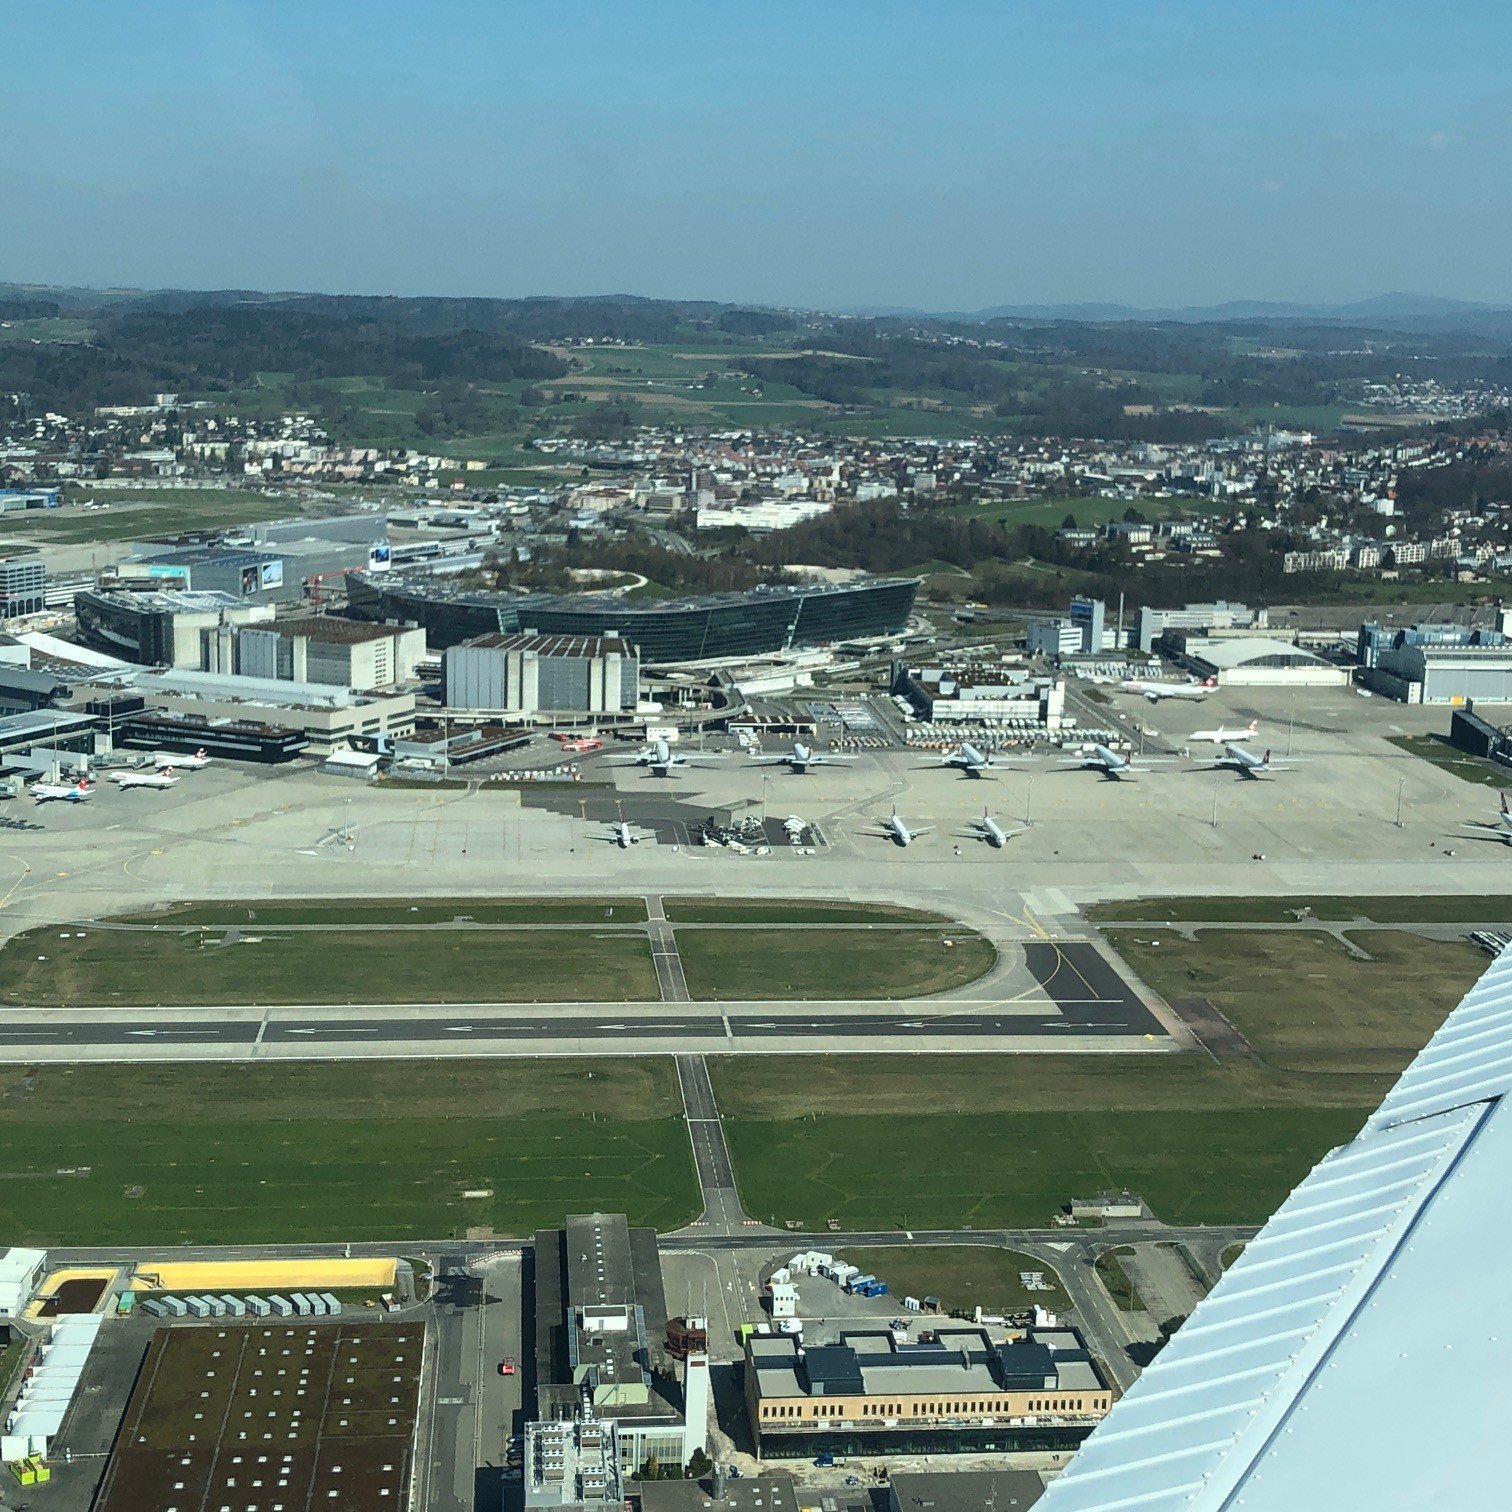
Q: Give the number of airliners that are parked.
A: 14